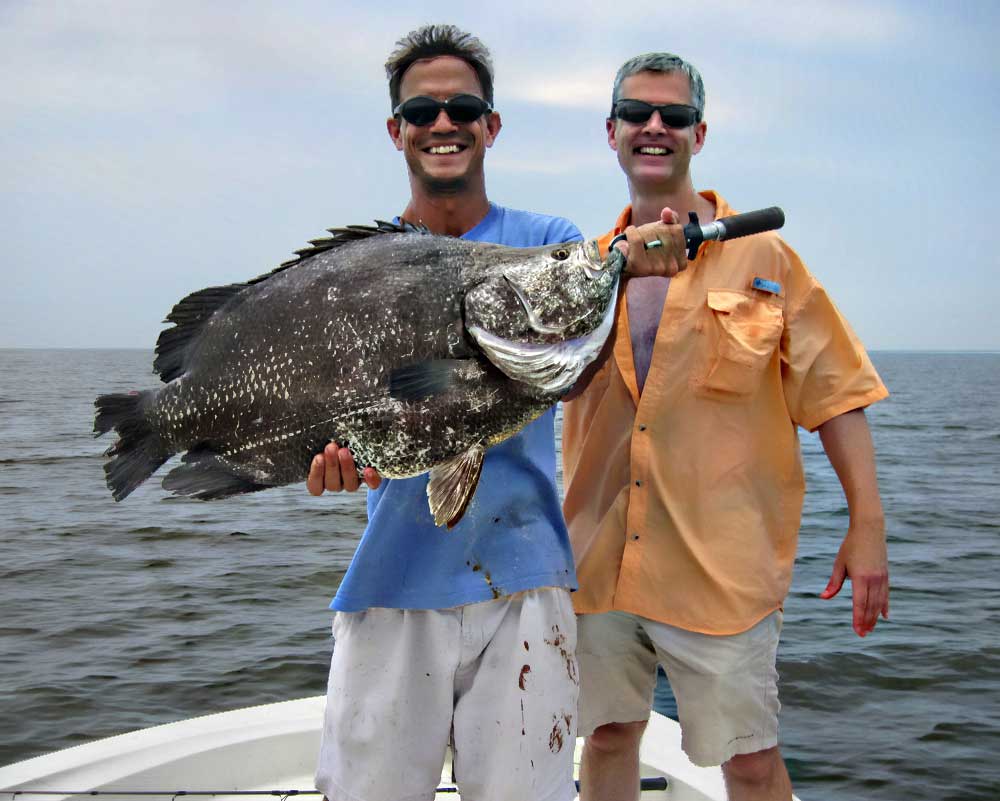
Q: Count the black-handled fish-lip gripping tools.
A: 1